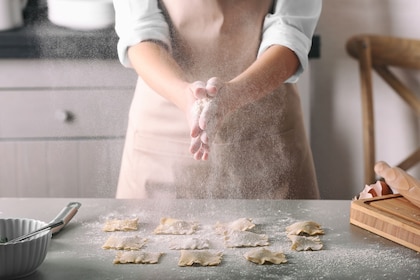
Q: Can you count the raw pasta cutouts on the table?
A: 11